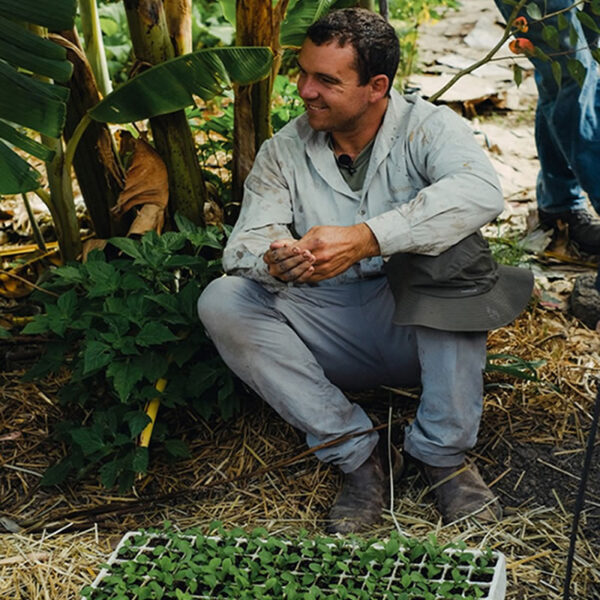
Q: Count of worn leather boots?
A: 2